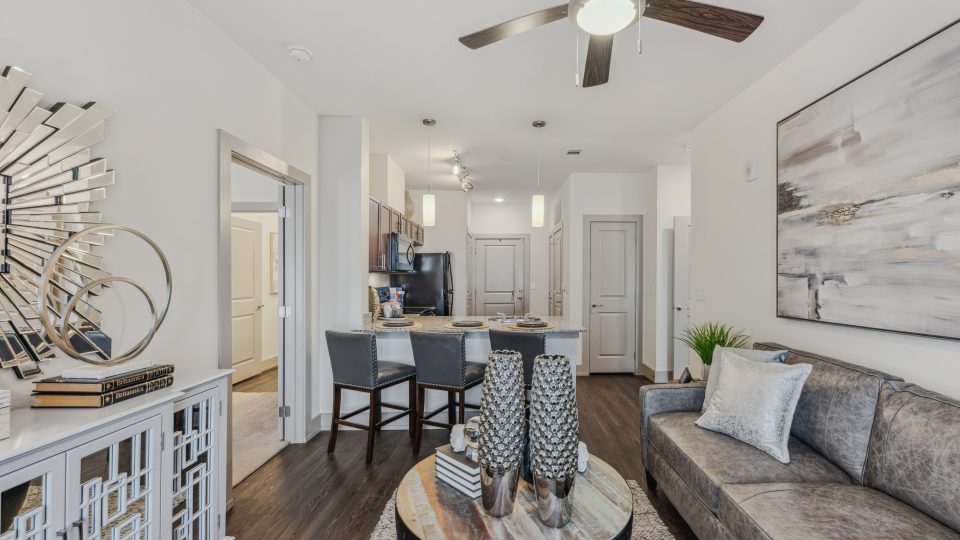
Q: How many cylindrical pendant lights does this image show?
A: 2